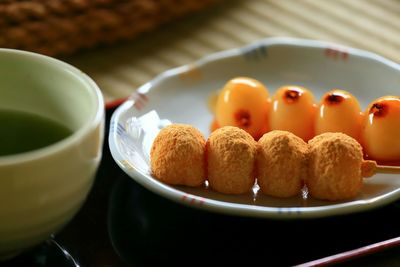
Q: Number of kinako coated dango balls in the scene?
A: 4